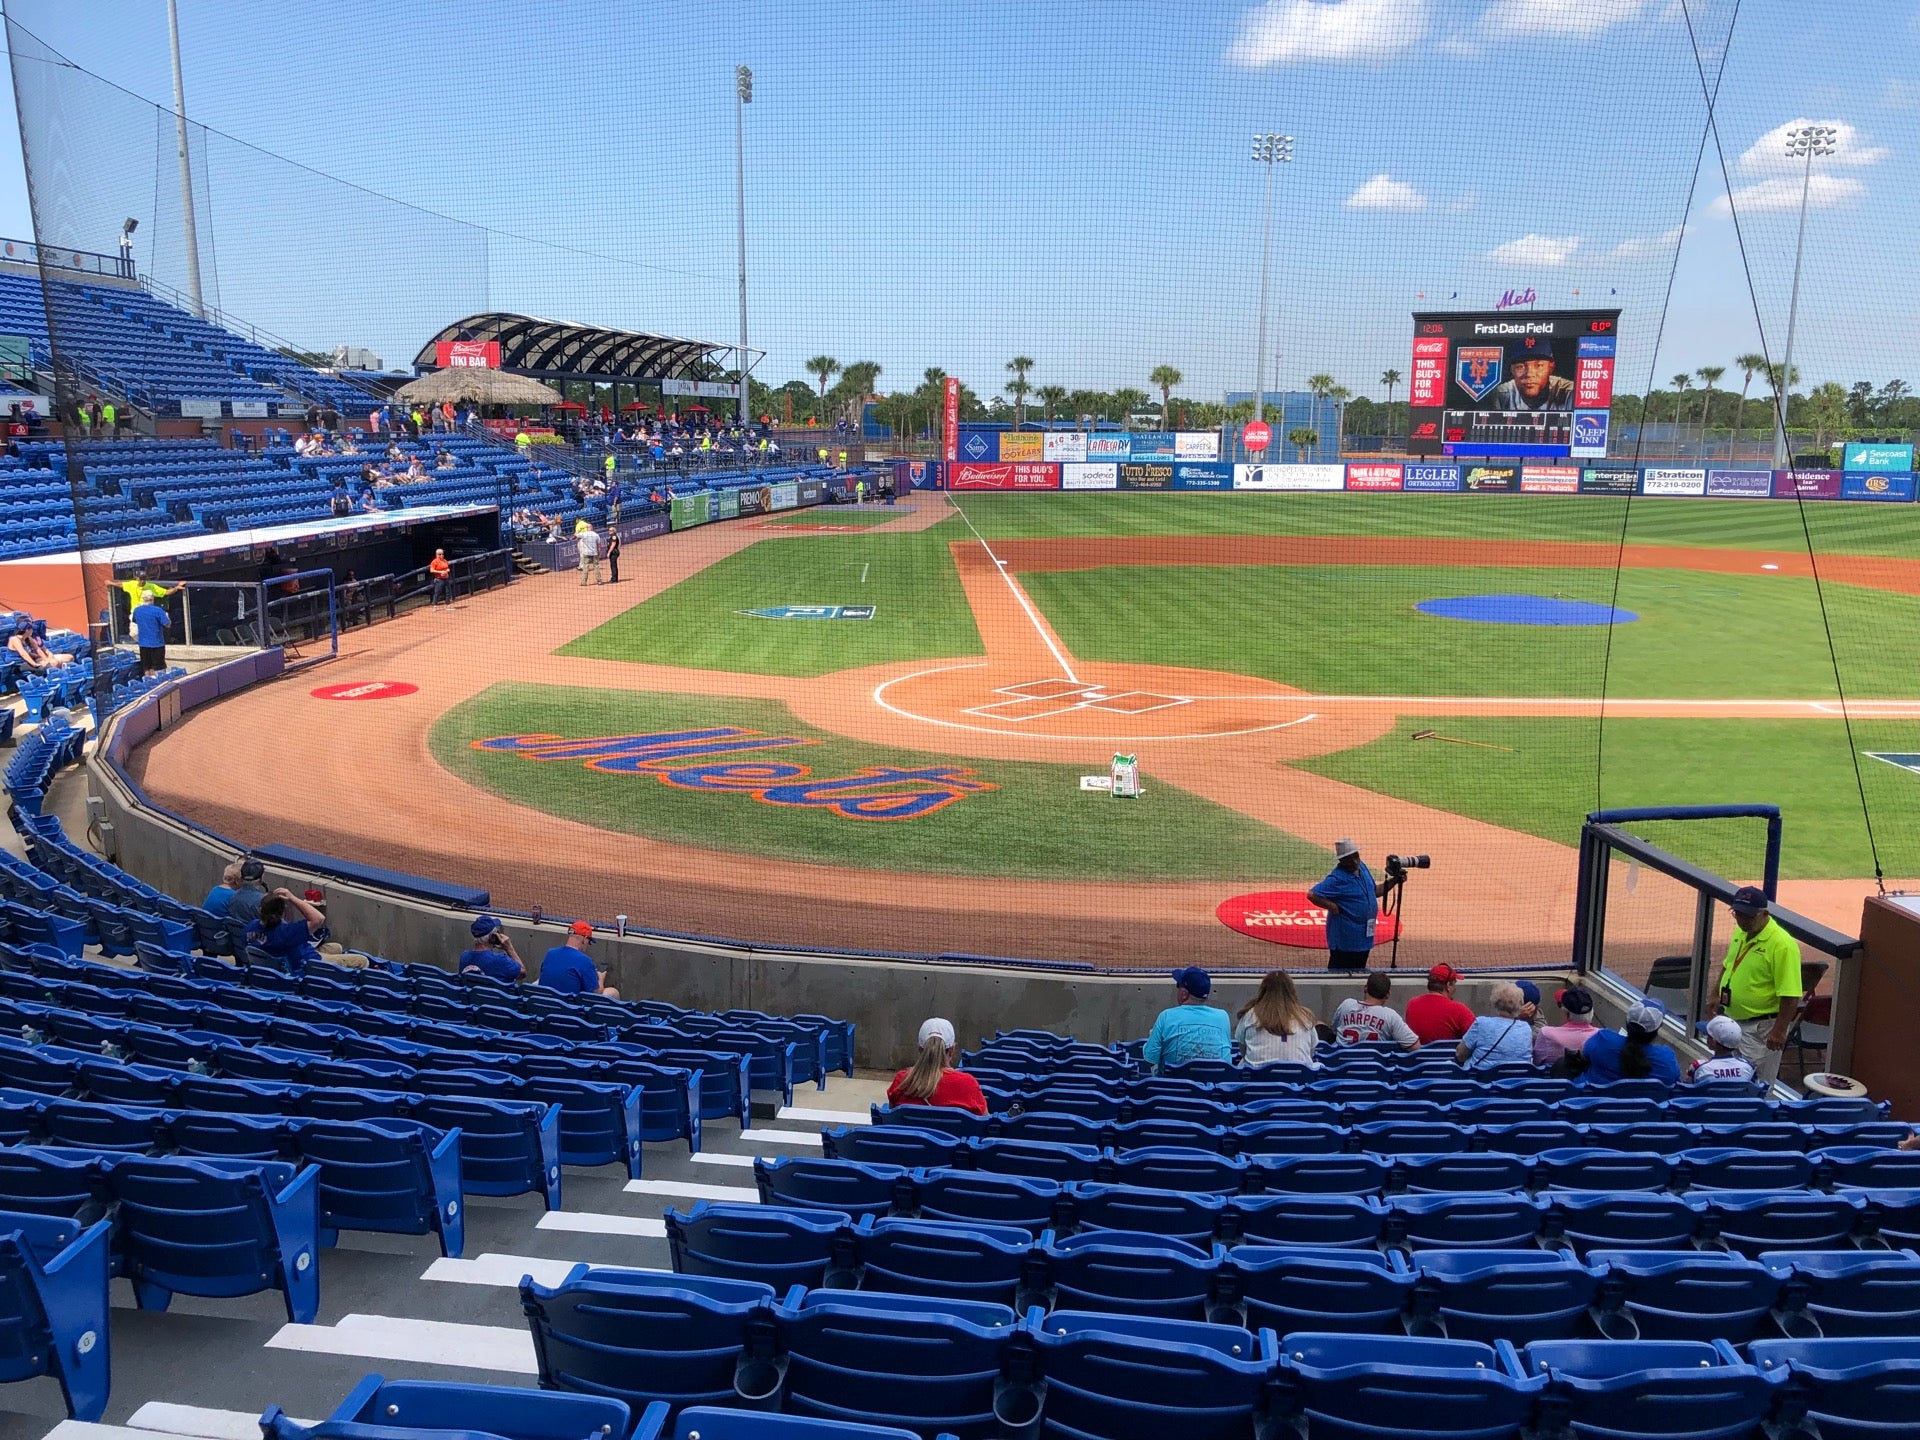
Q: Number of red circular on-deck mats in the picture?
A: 2